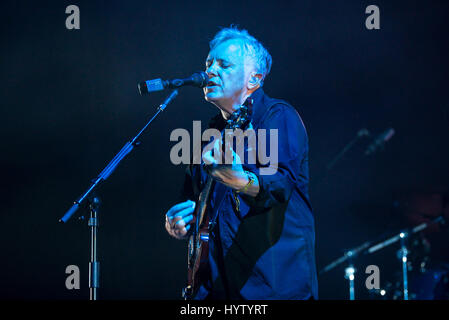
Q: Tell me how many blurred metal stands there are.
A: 2